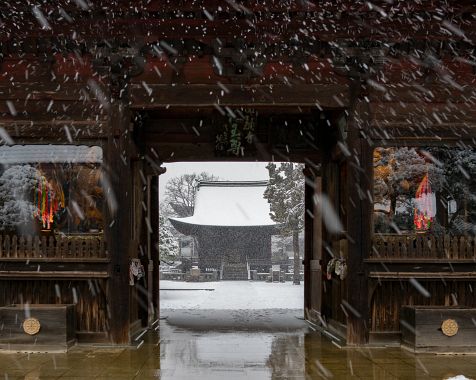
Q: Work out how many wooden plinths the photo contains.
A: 2